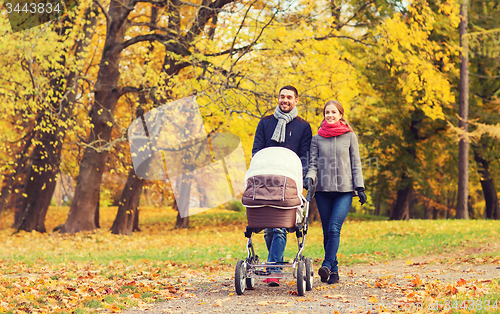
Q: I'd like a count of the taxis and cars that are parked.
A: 0